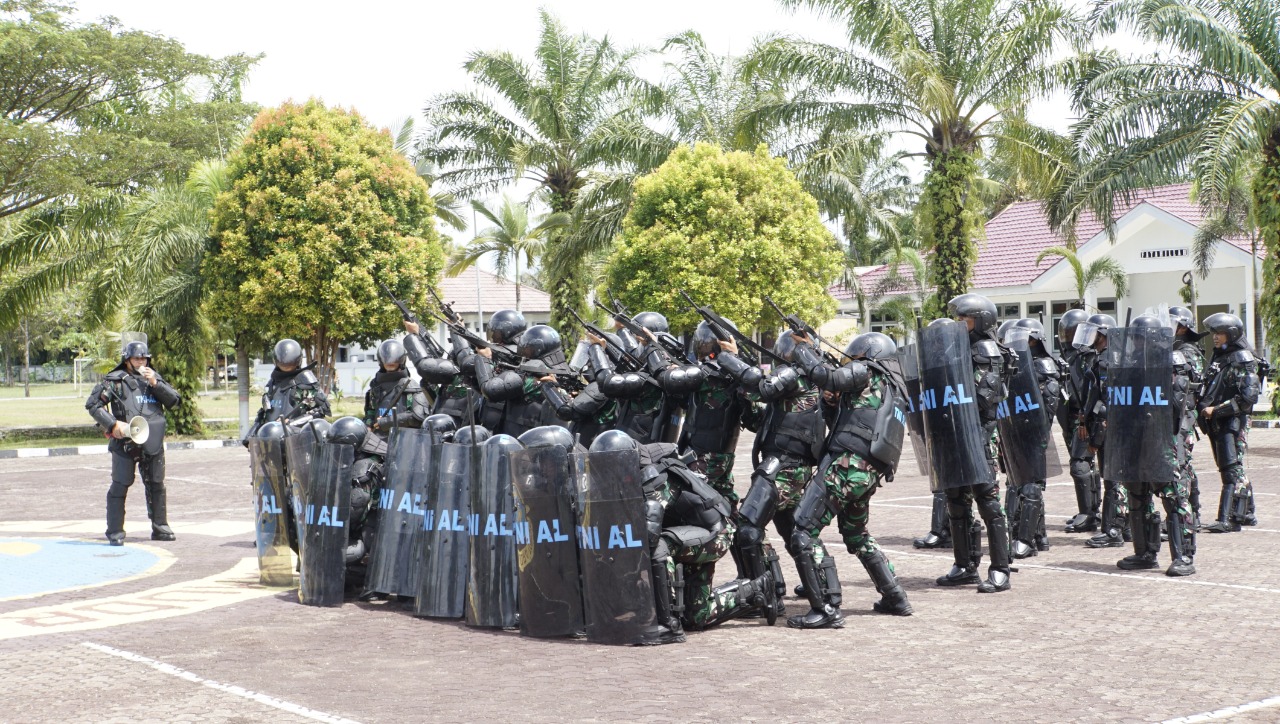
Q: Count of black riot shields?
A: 12